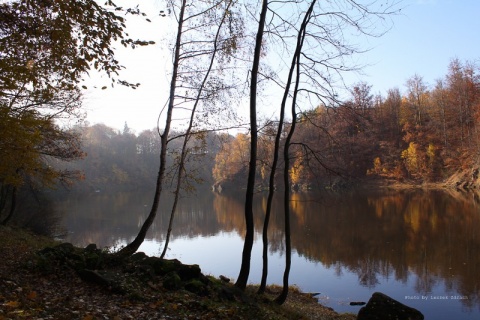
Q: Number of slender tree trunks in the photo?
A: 5